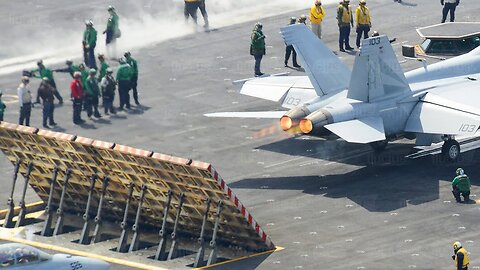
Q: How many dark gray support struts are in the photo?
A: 12